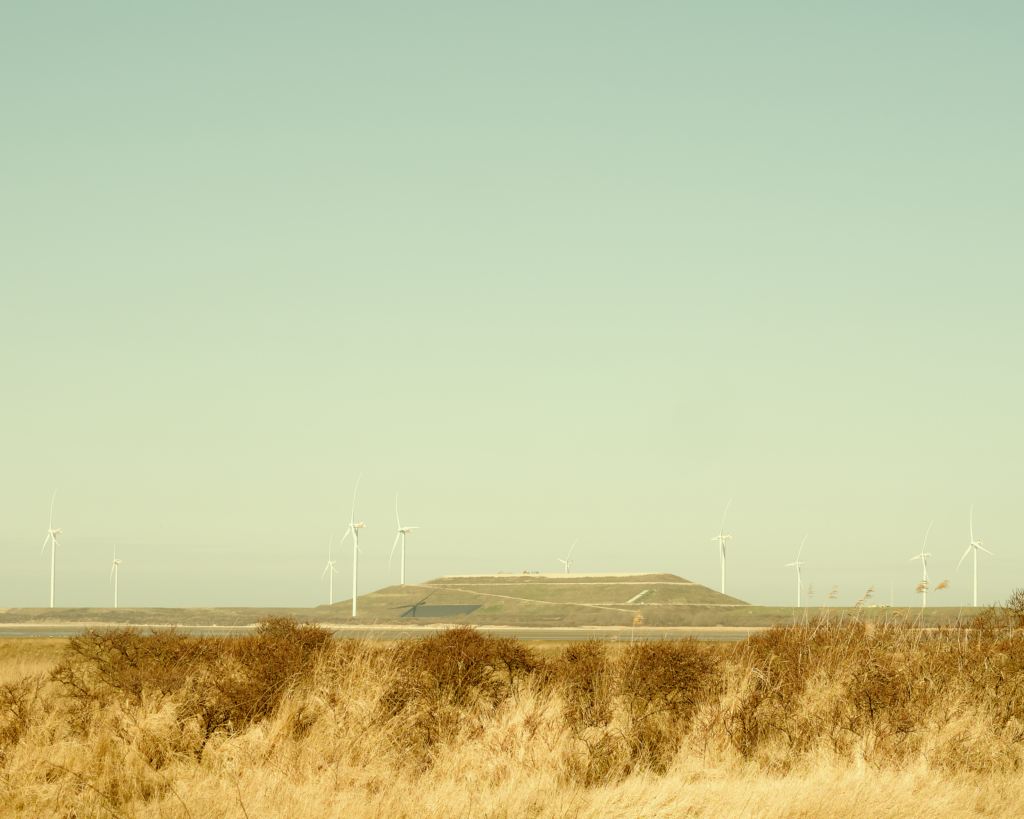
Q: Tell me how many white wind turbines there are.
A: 10